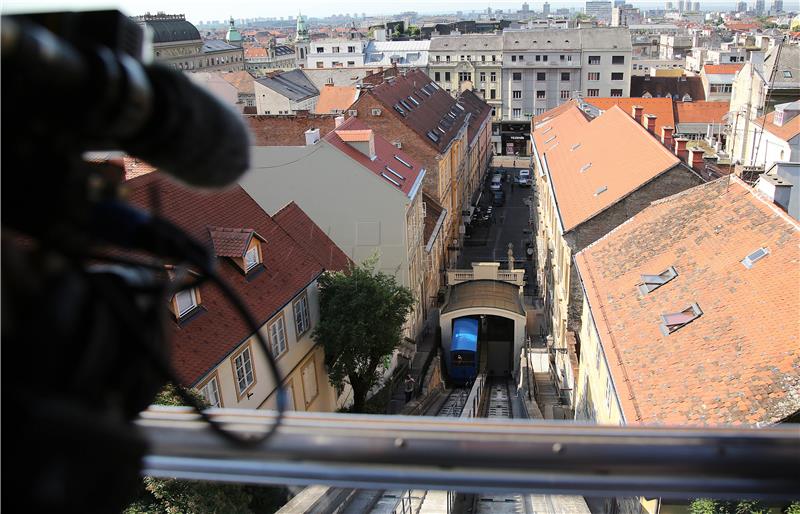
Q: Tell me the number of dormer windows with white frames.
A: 2